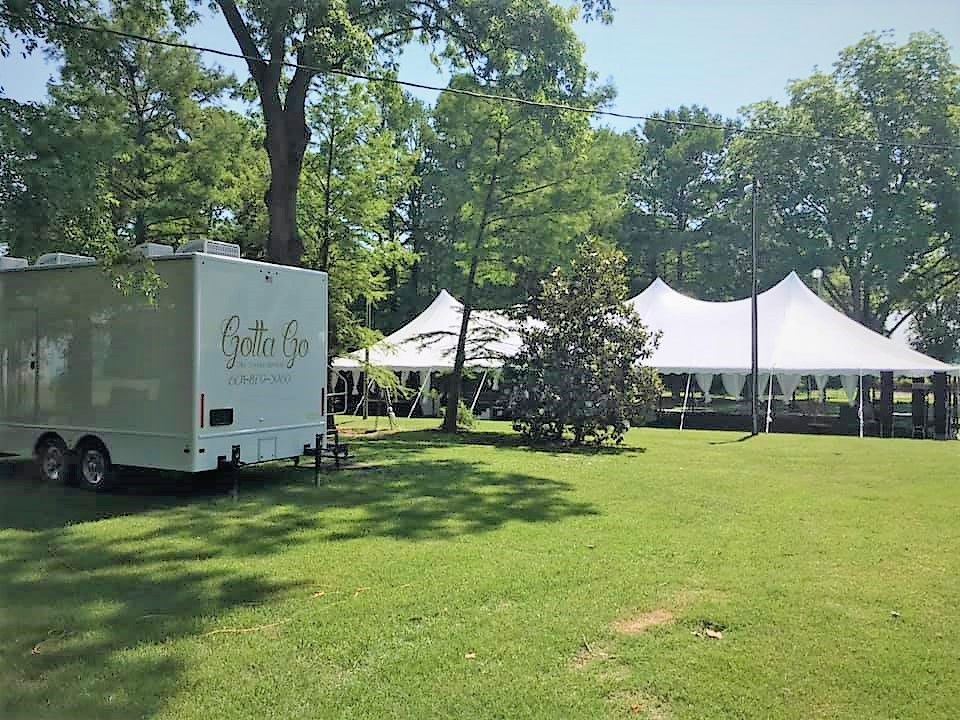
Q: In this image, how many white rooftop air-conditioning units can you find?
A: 4